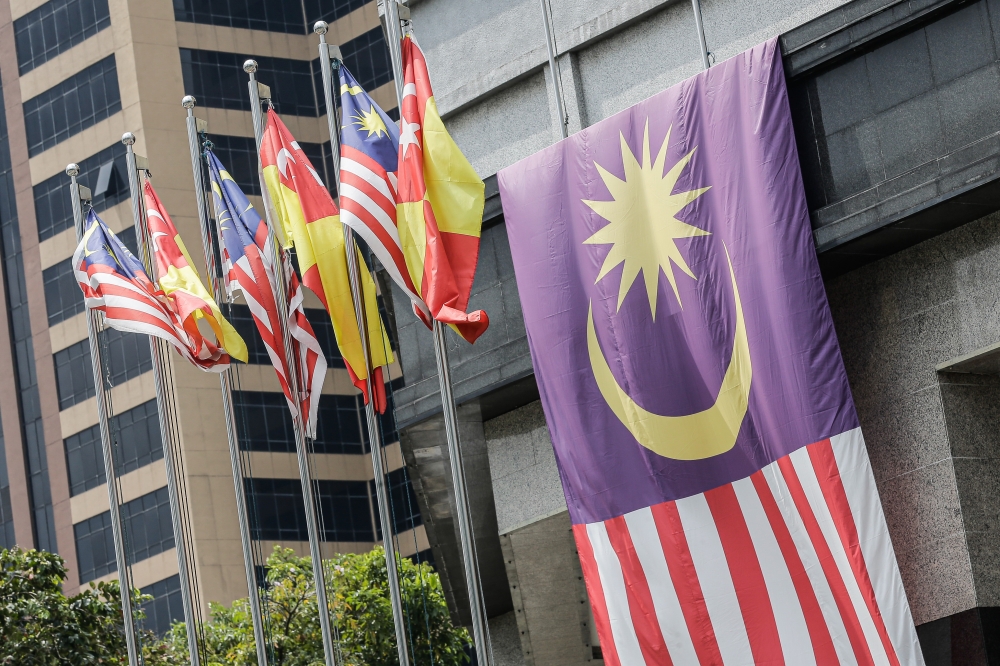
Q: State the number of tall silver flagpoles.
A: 6